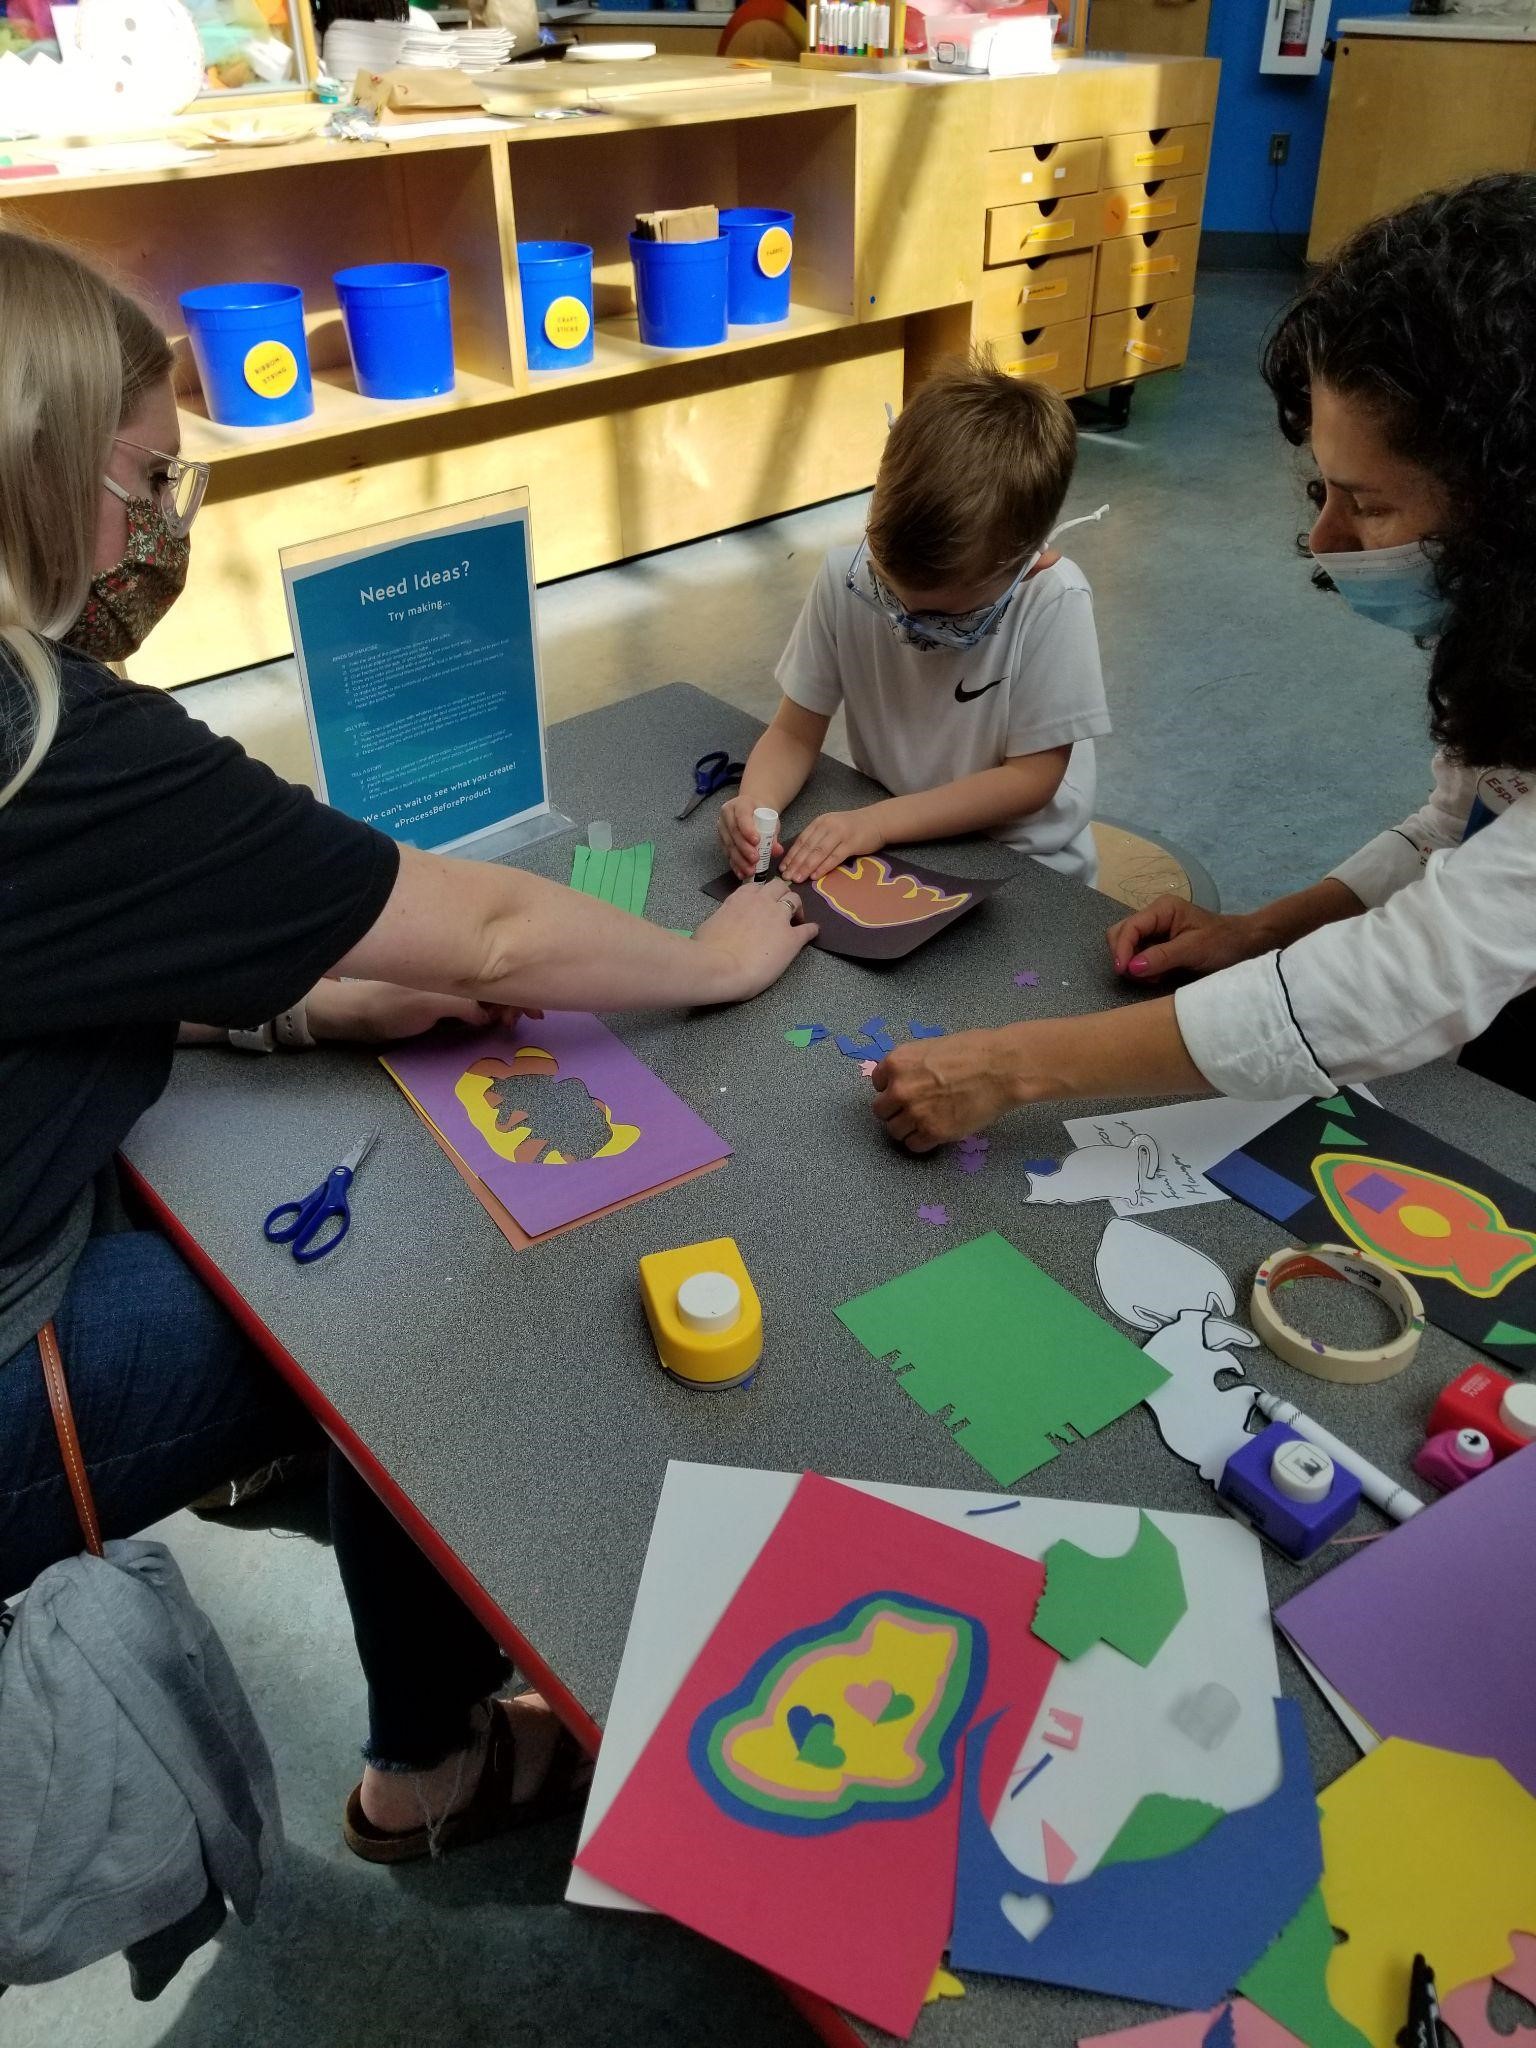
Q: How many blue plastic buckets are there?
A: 5